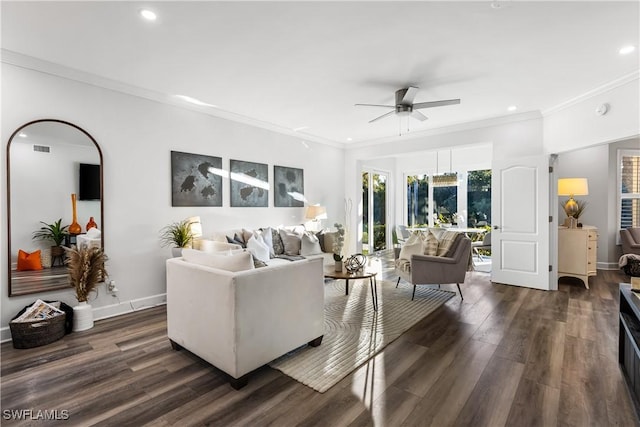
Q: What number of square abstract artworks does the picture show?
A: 3